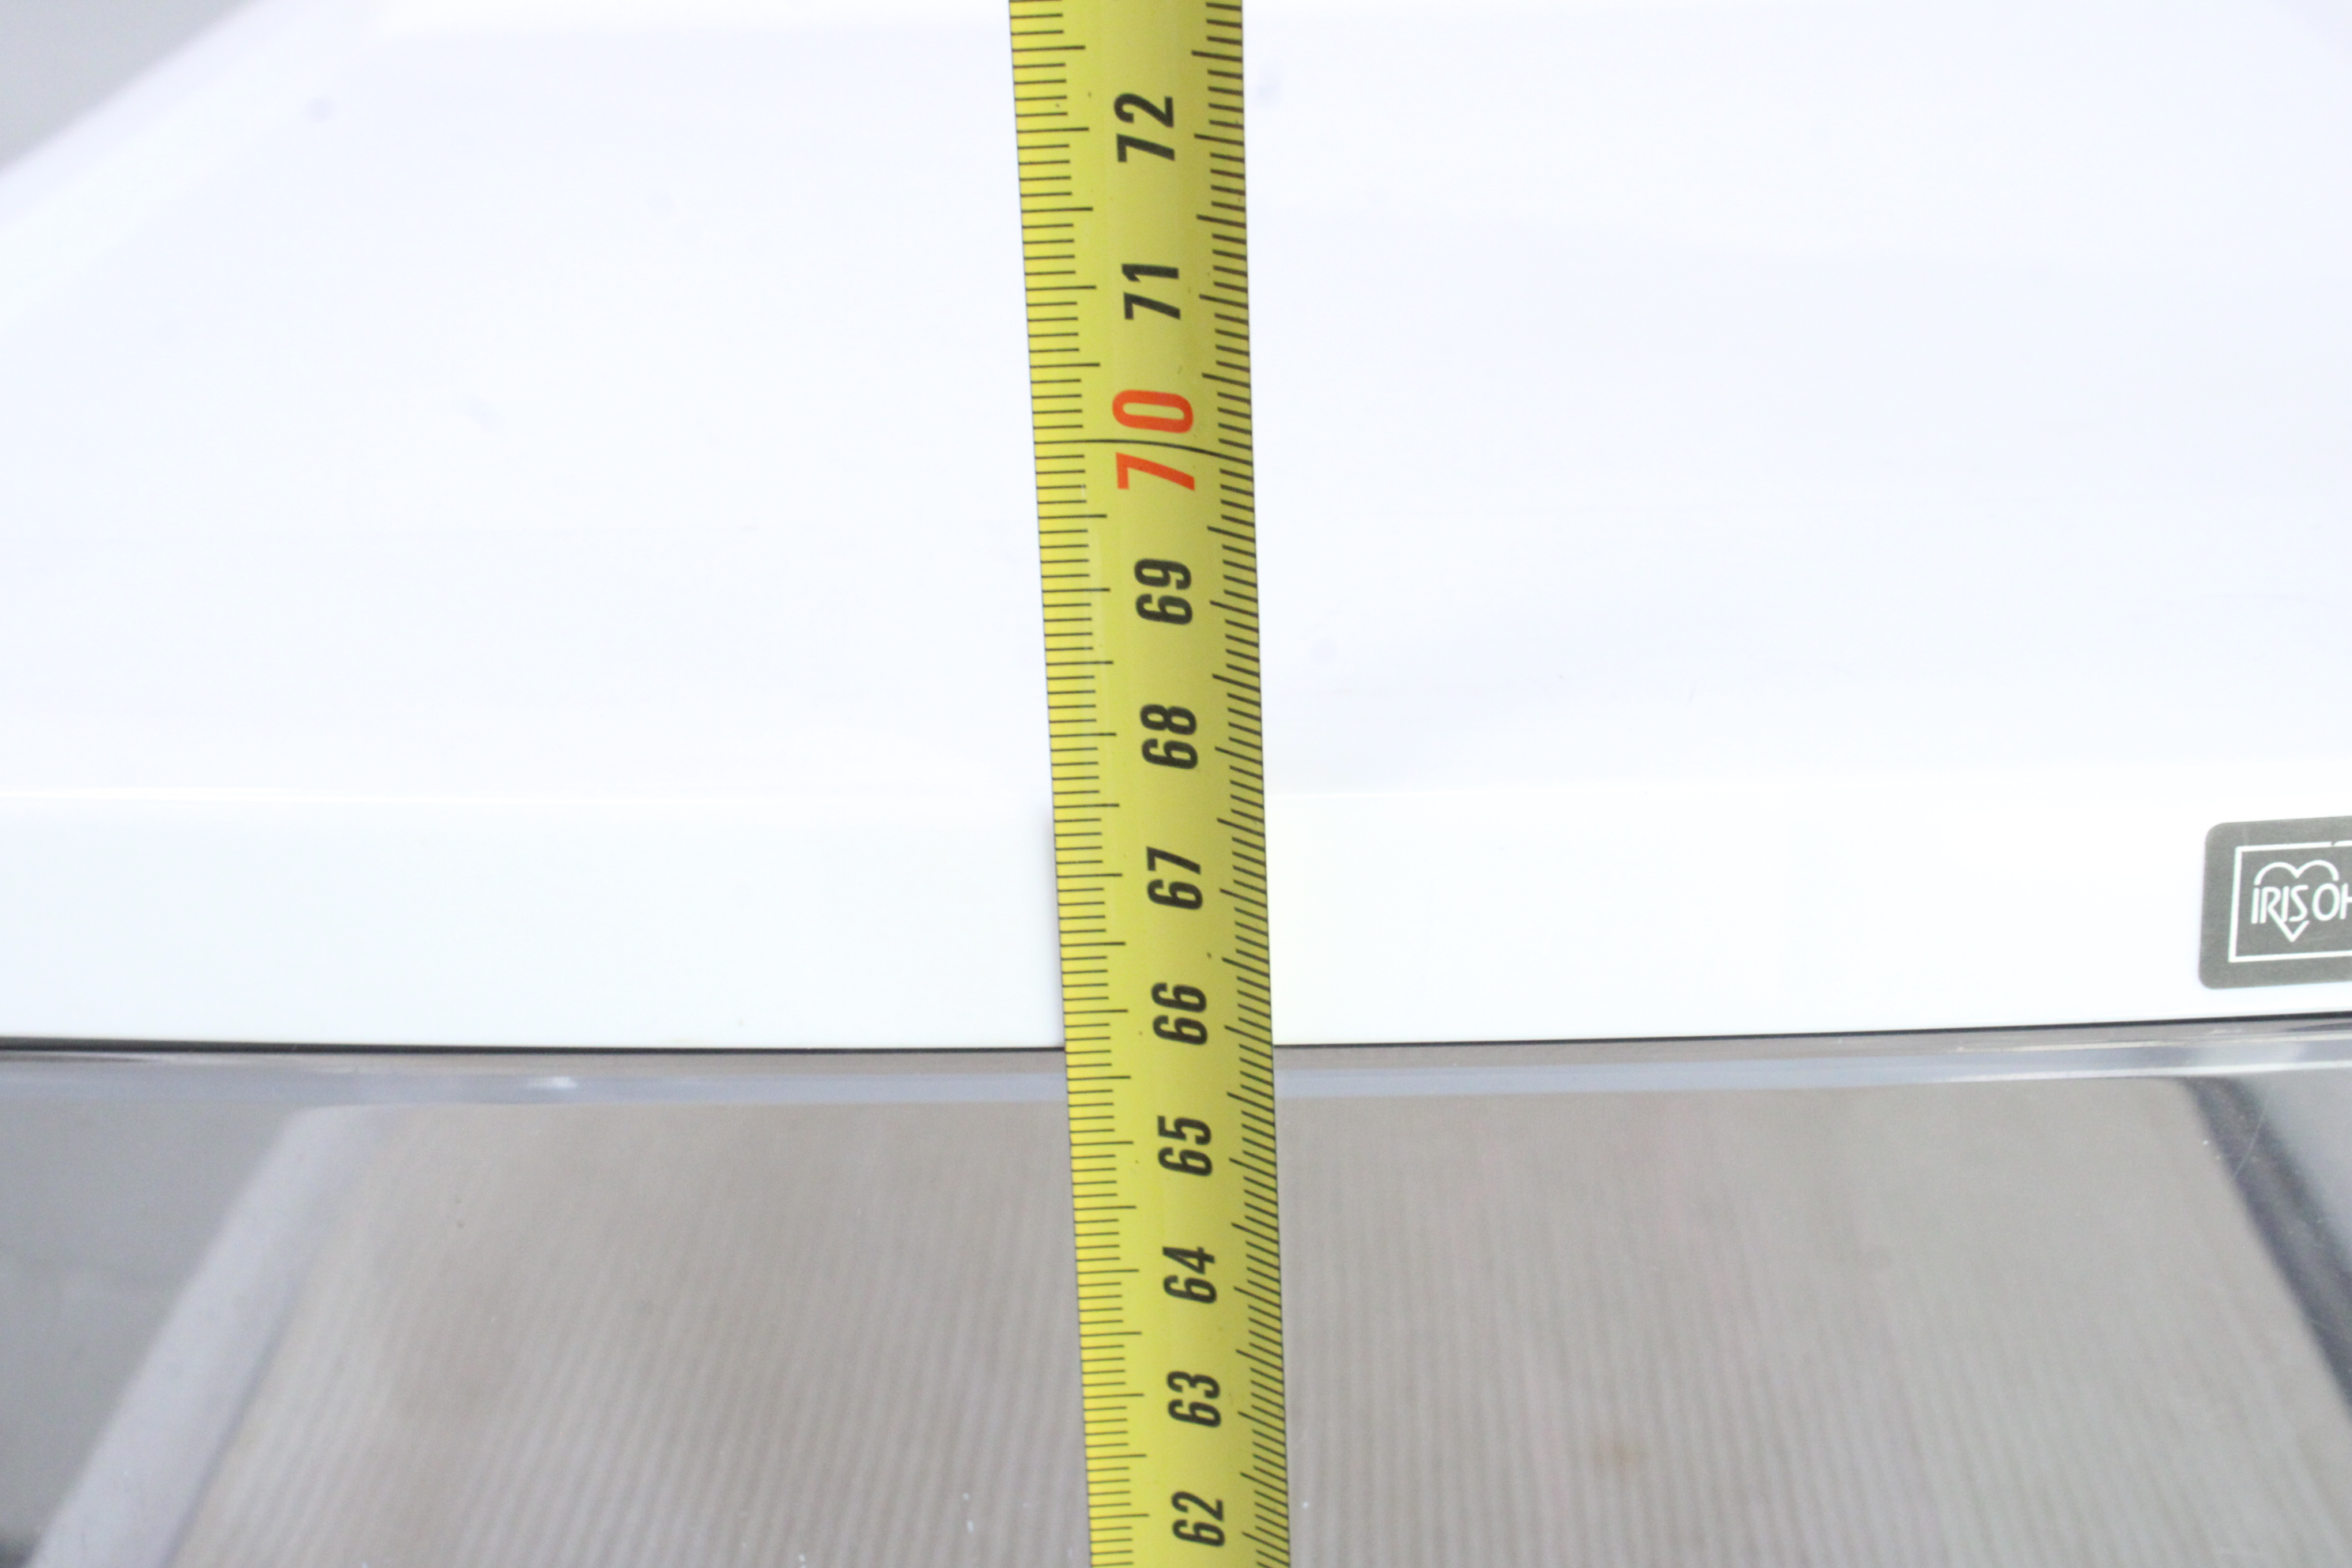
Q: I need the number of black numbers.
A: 10